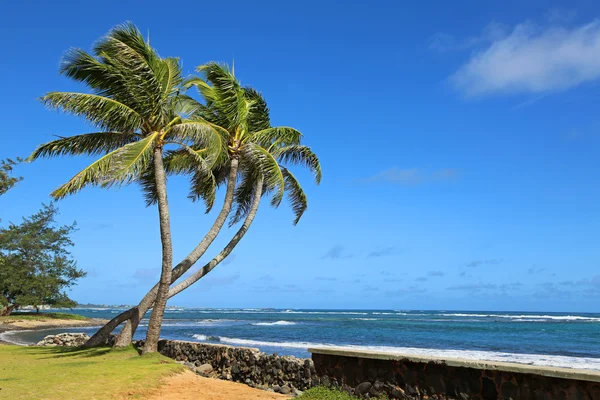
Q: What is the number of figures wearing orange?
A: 0